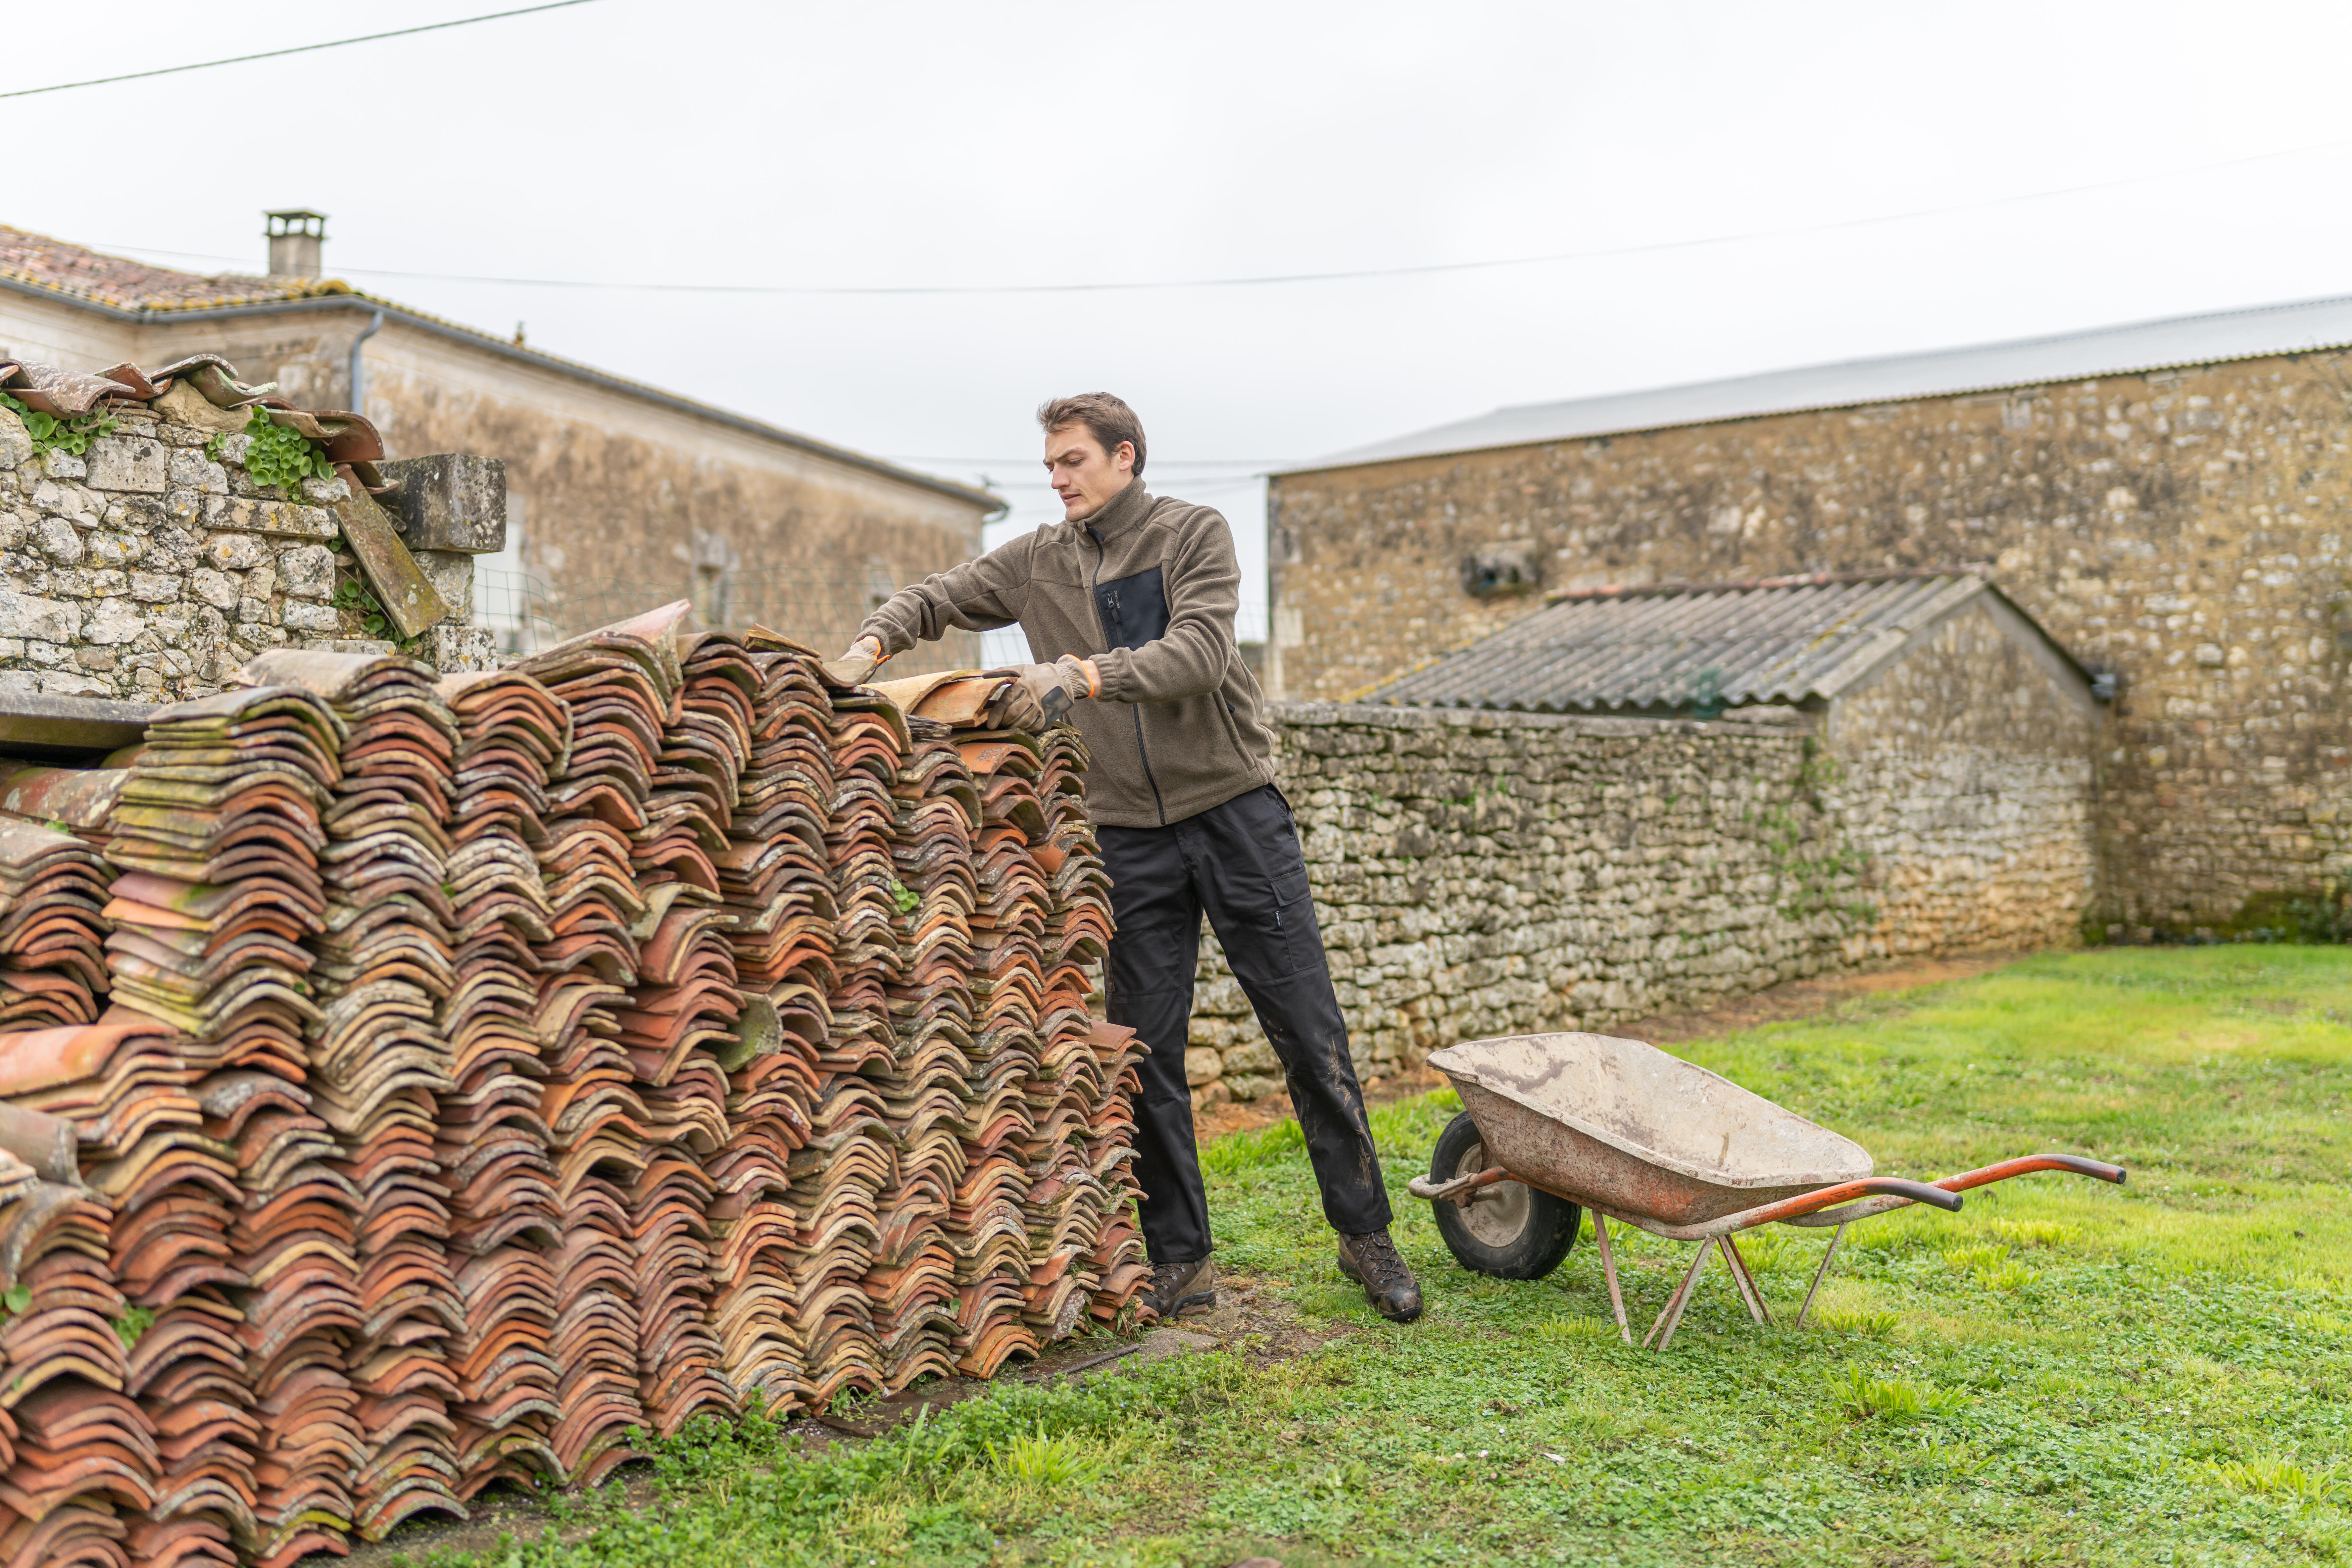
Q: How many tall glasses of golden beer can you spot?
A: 0